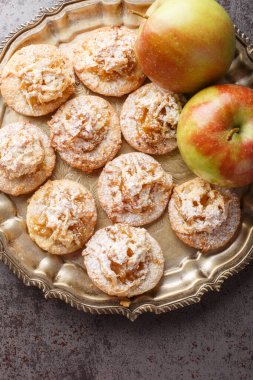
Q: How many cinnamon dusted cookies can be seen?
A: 9